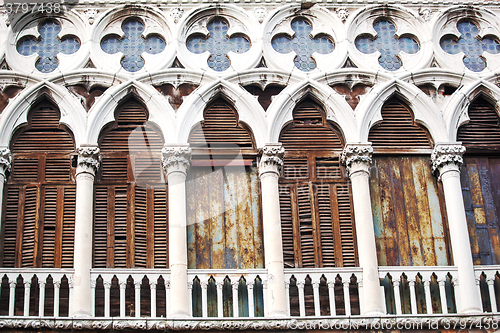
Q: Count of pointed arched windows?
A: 6